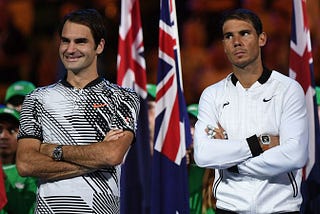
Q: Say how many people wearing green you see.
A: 5